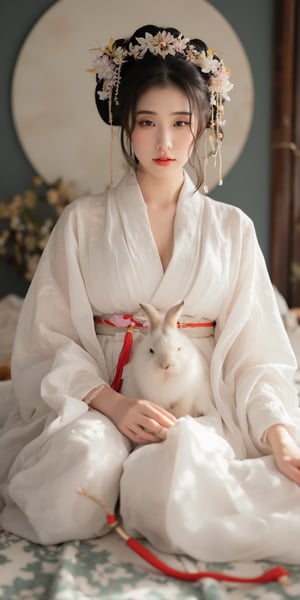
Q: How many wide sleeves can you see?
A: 2